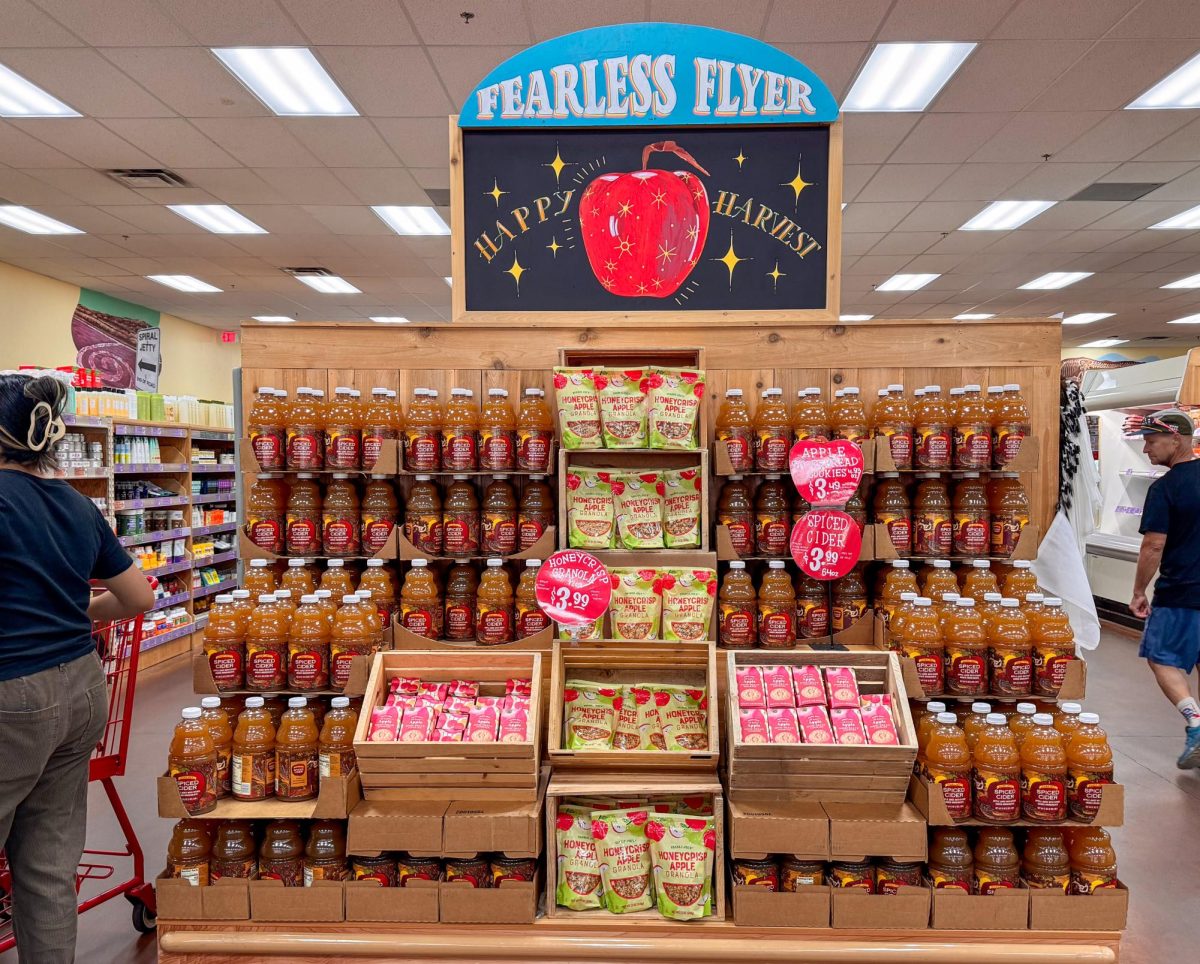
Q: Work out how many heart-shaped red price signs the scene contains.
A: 1